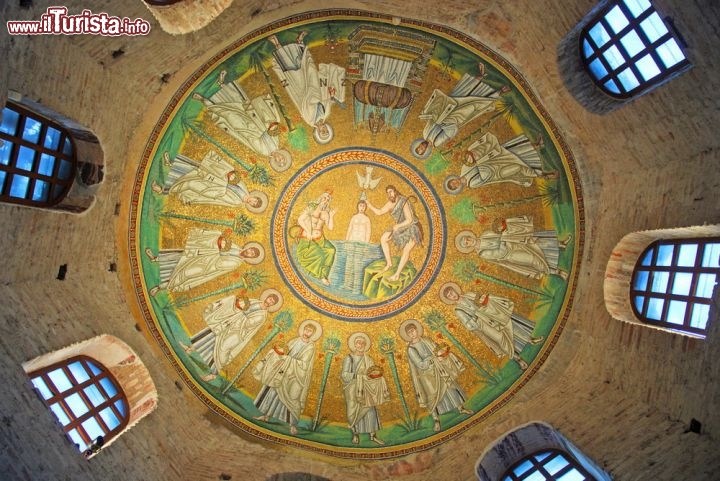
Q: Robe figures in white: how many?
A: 12